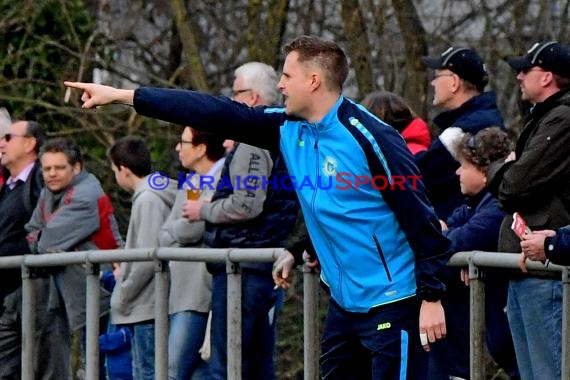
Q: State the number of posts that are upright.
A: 7